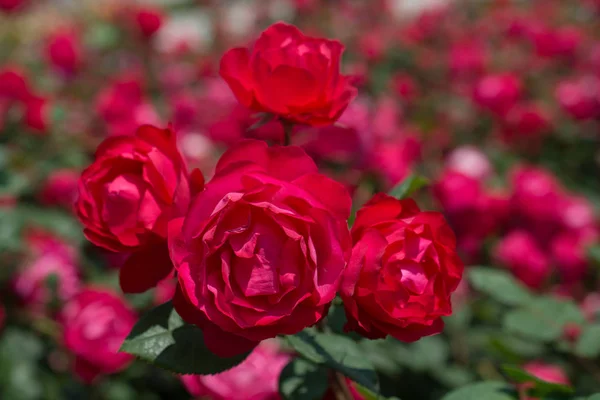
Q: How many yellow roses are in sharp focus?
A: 0